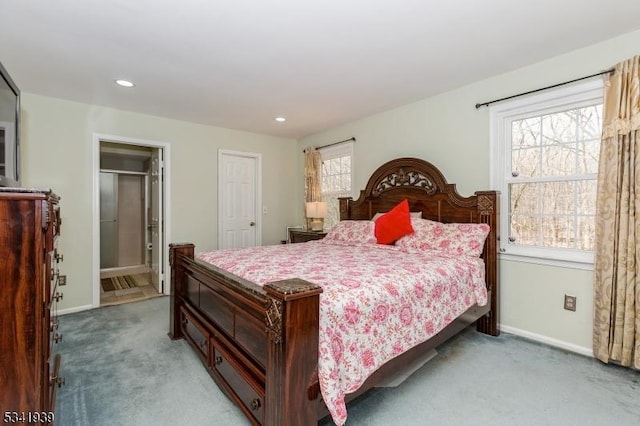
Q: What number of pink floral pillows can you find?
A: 2